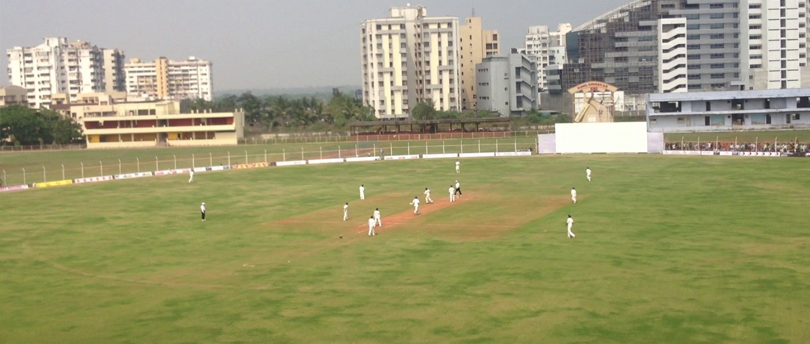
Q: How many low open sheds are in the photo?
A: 1